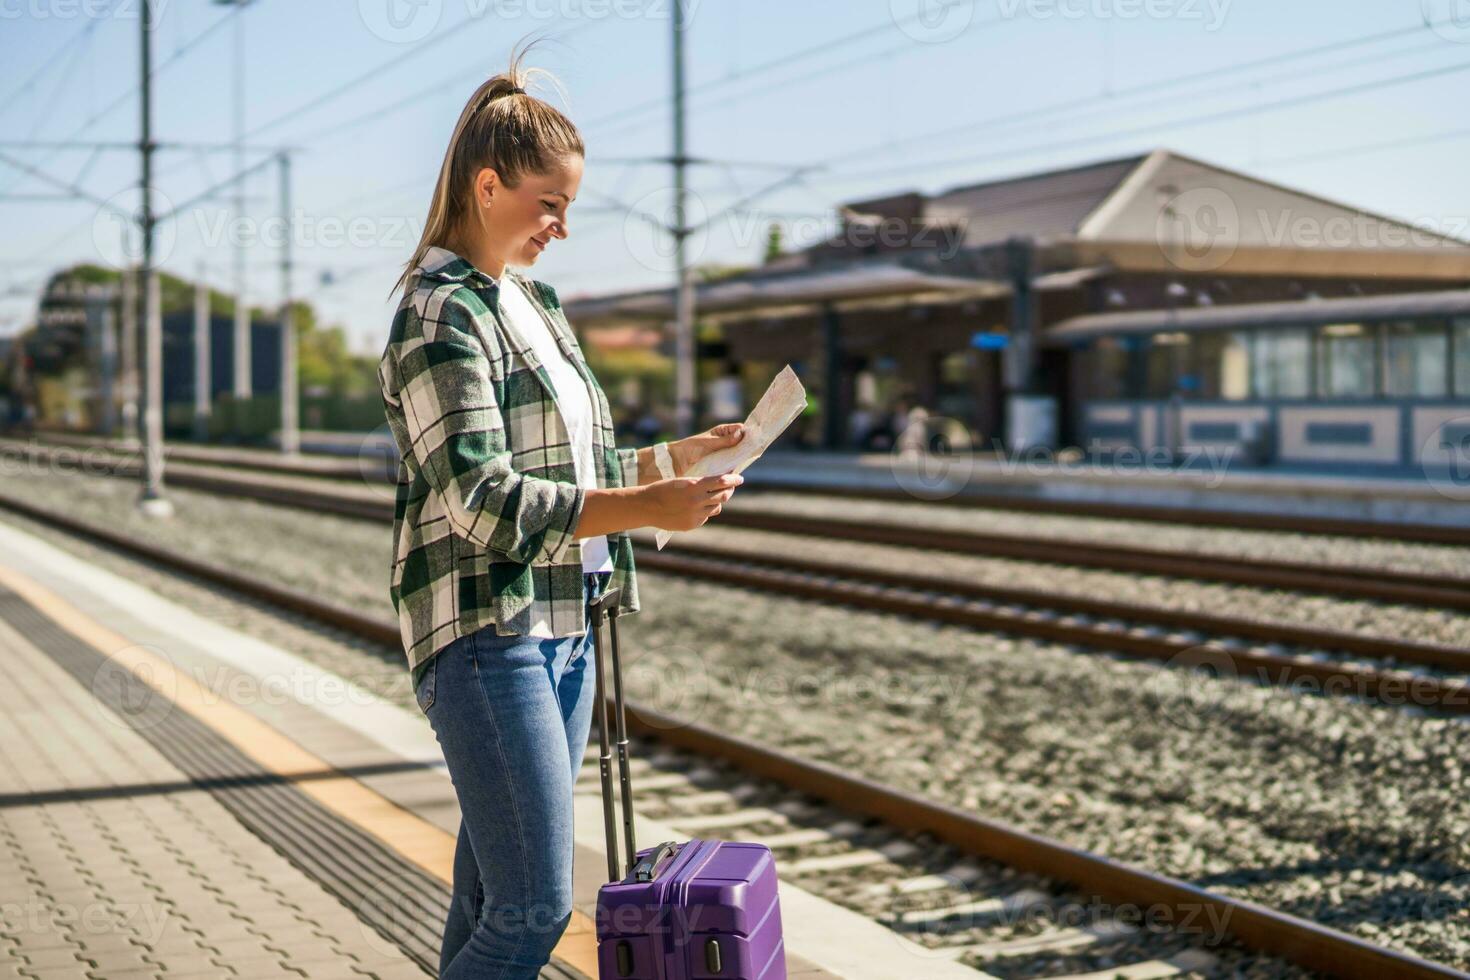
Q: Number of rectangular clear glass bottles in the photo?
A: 0